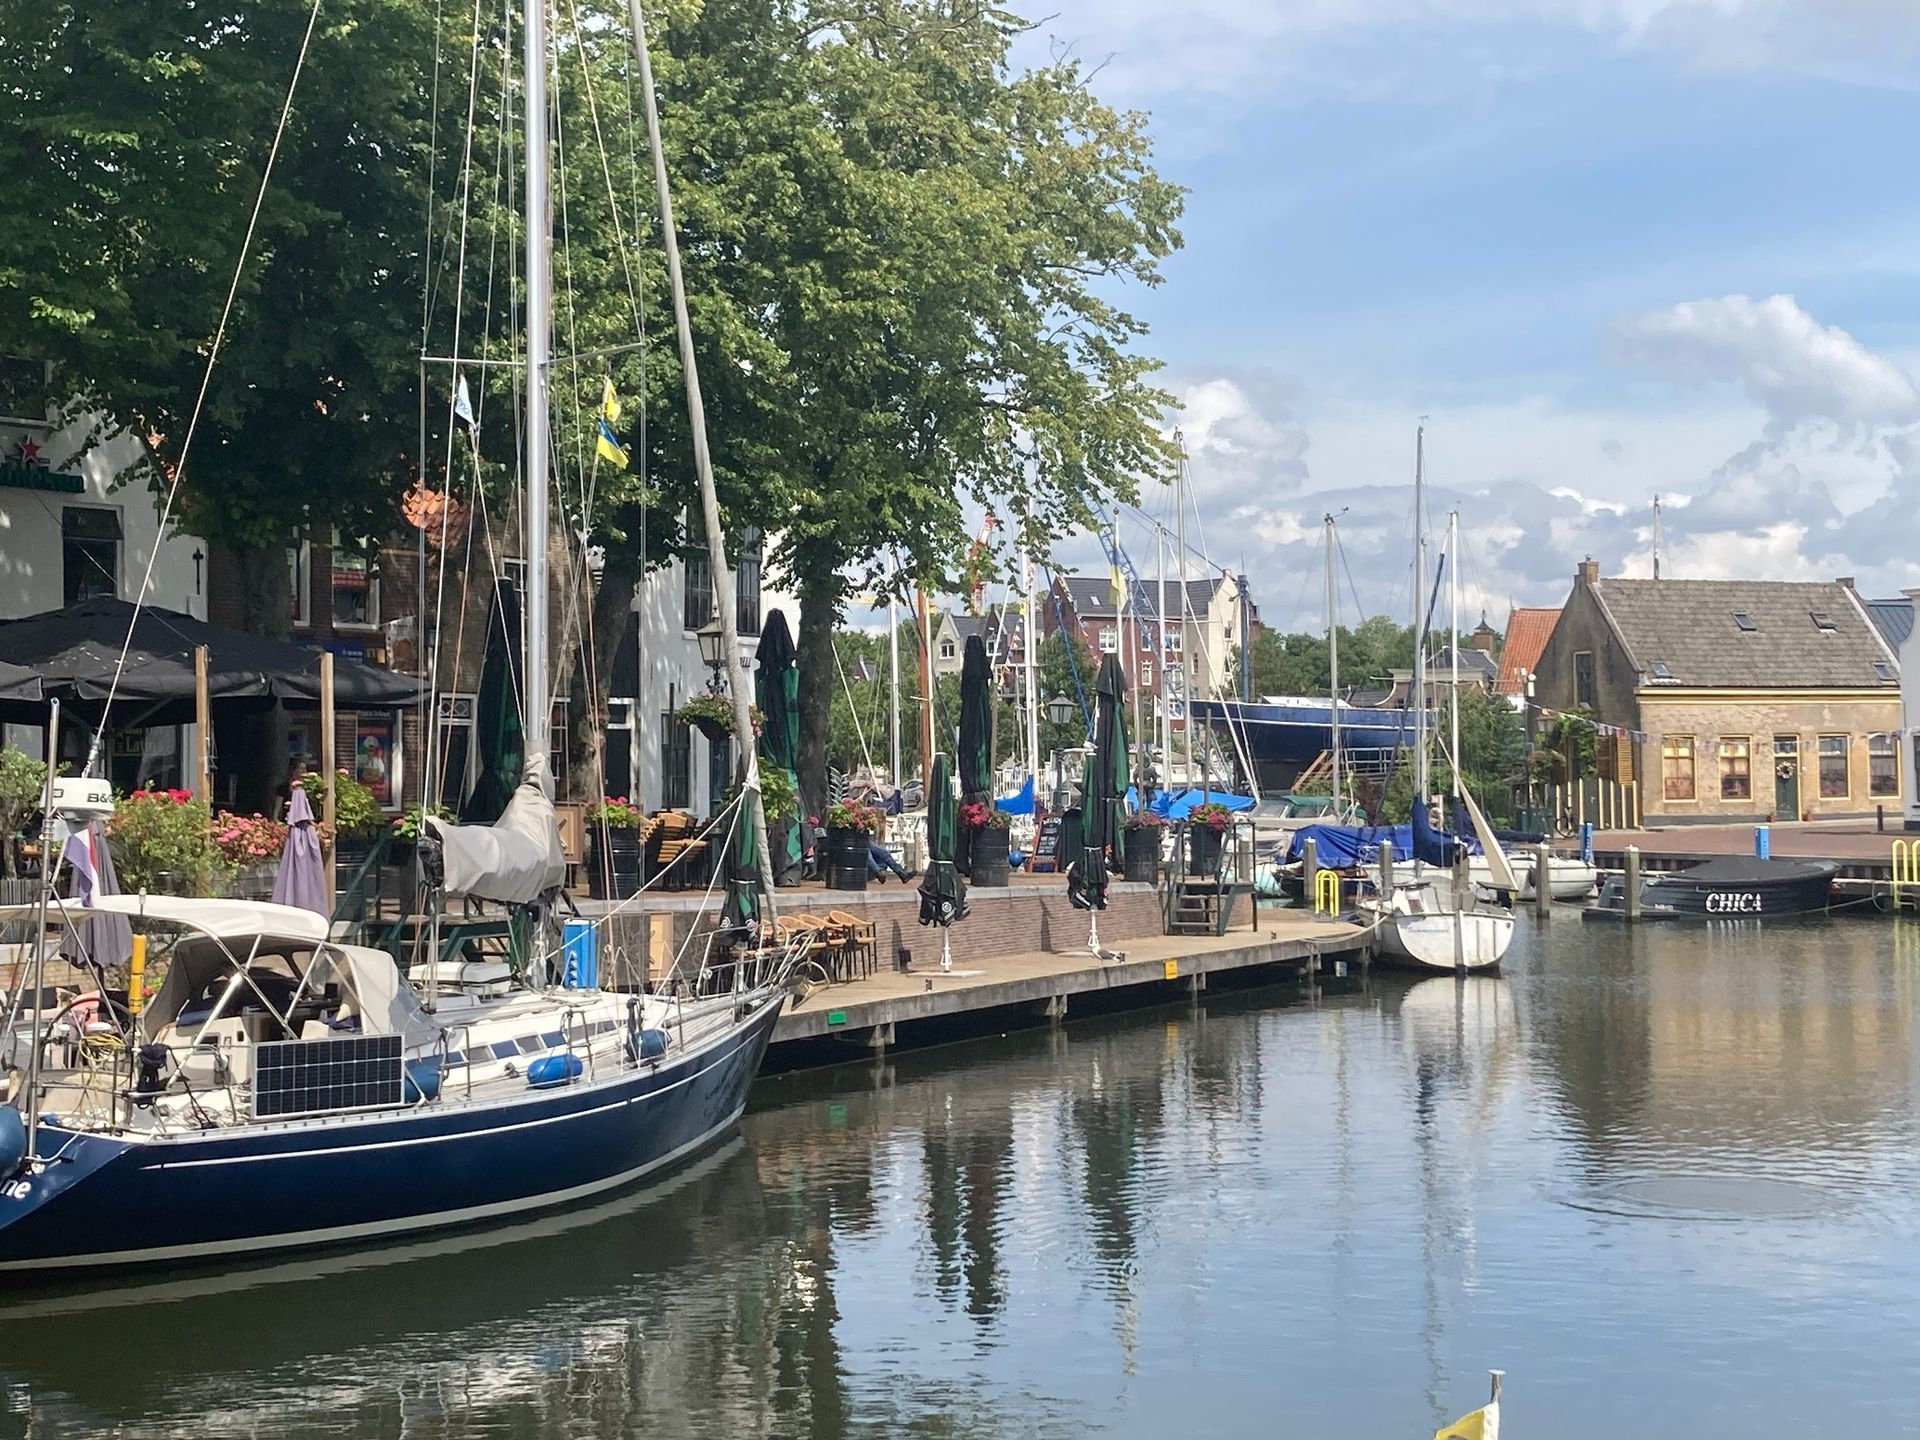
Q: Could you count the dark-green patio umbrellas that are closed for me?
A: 7